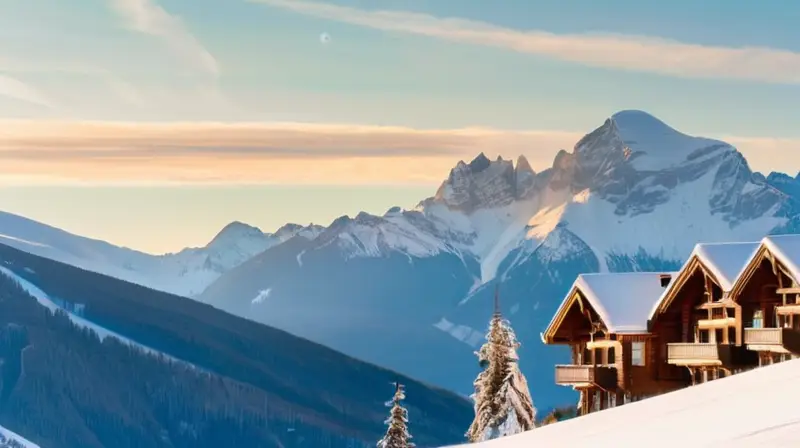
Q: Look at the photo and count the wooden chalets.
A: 3